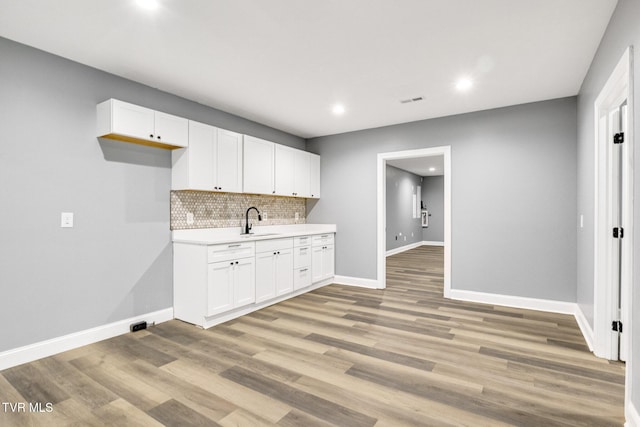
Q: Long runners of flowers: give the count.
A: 0